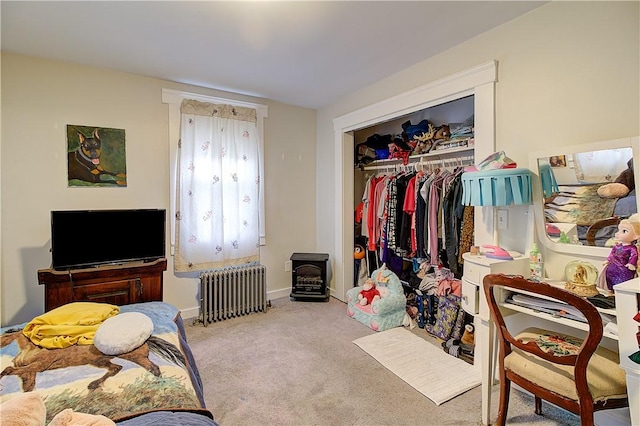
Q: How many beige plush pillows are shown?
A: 2